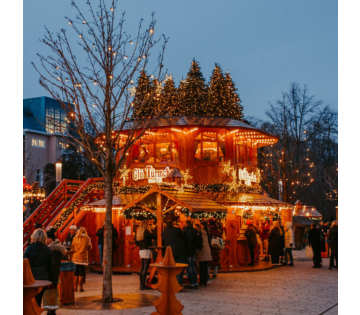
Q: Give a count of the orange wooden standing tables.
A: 2